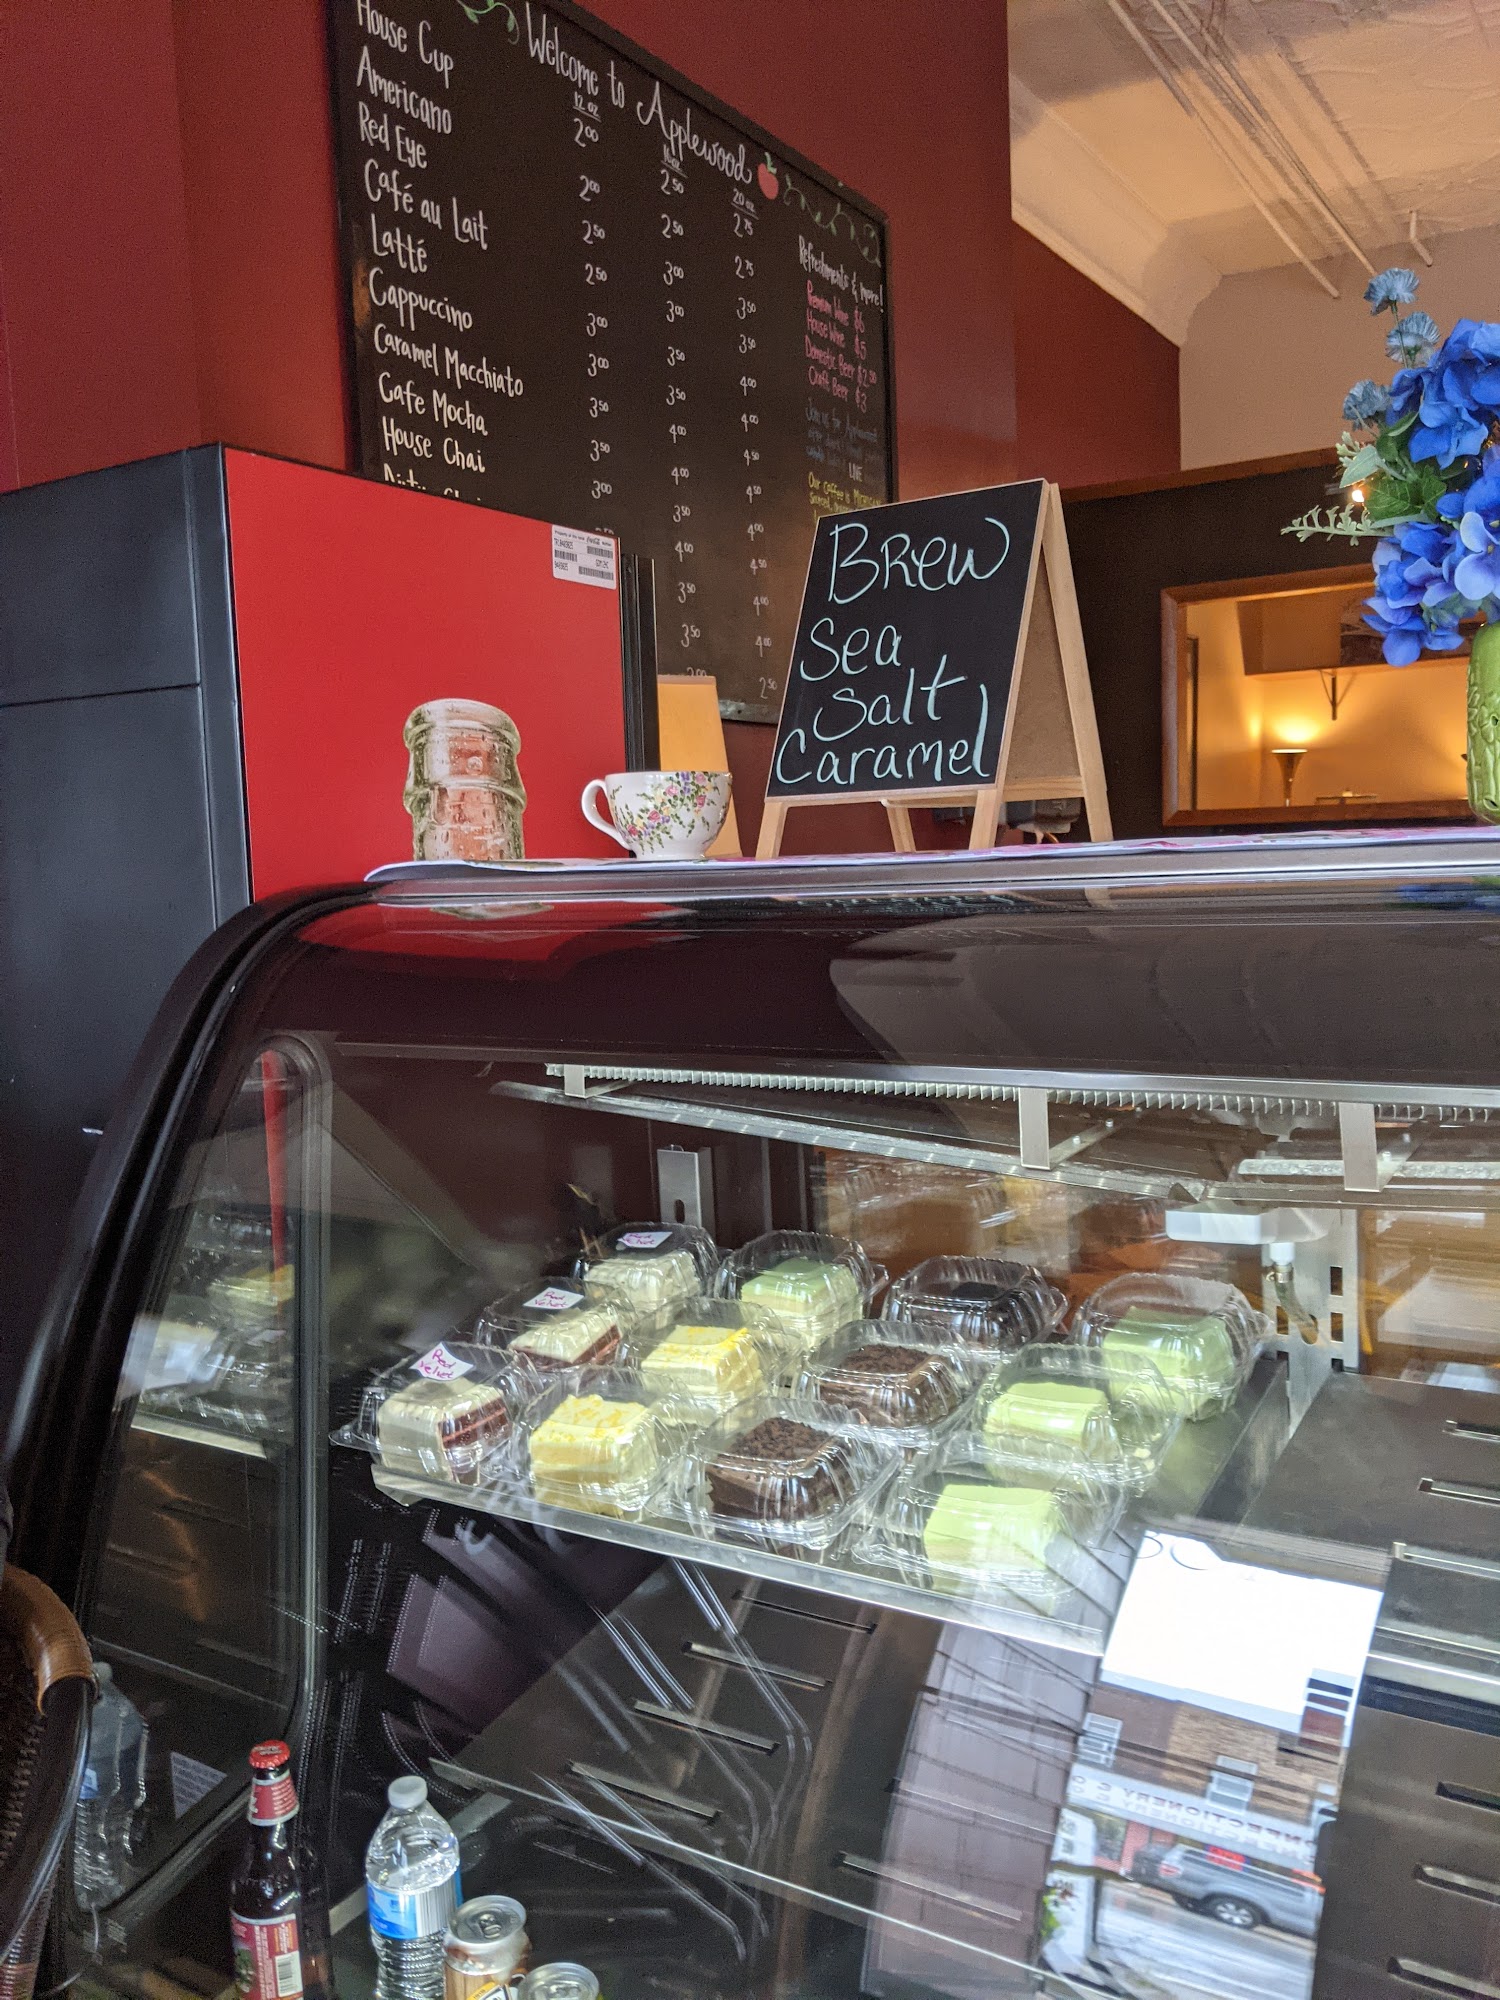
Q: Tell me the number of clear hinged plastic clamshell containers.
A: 12